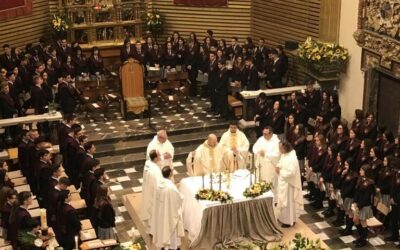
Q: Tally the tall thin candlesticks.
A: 6